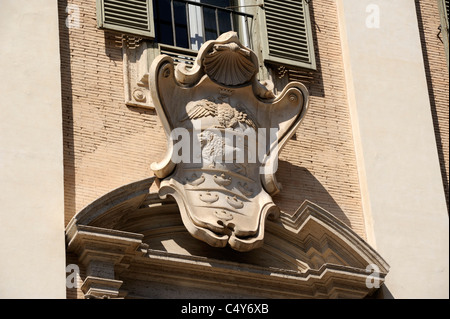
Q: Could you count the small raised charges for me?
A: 6